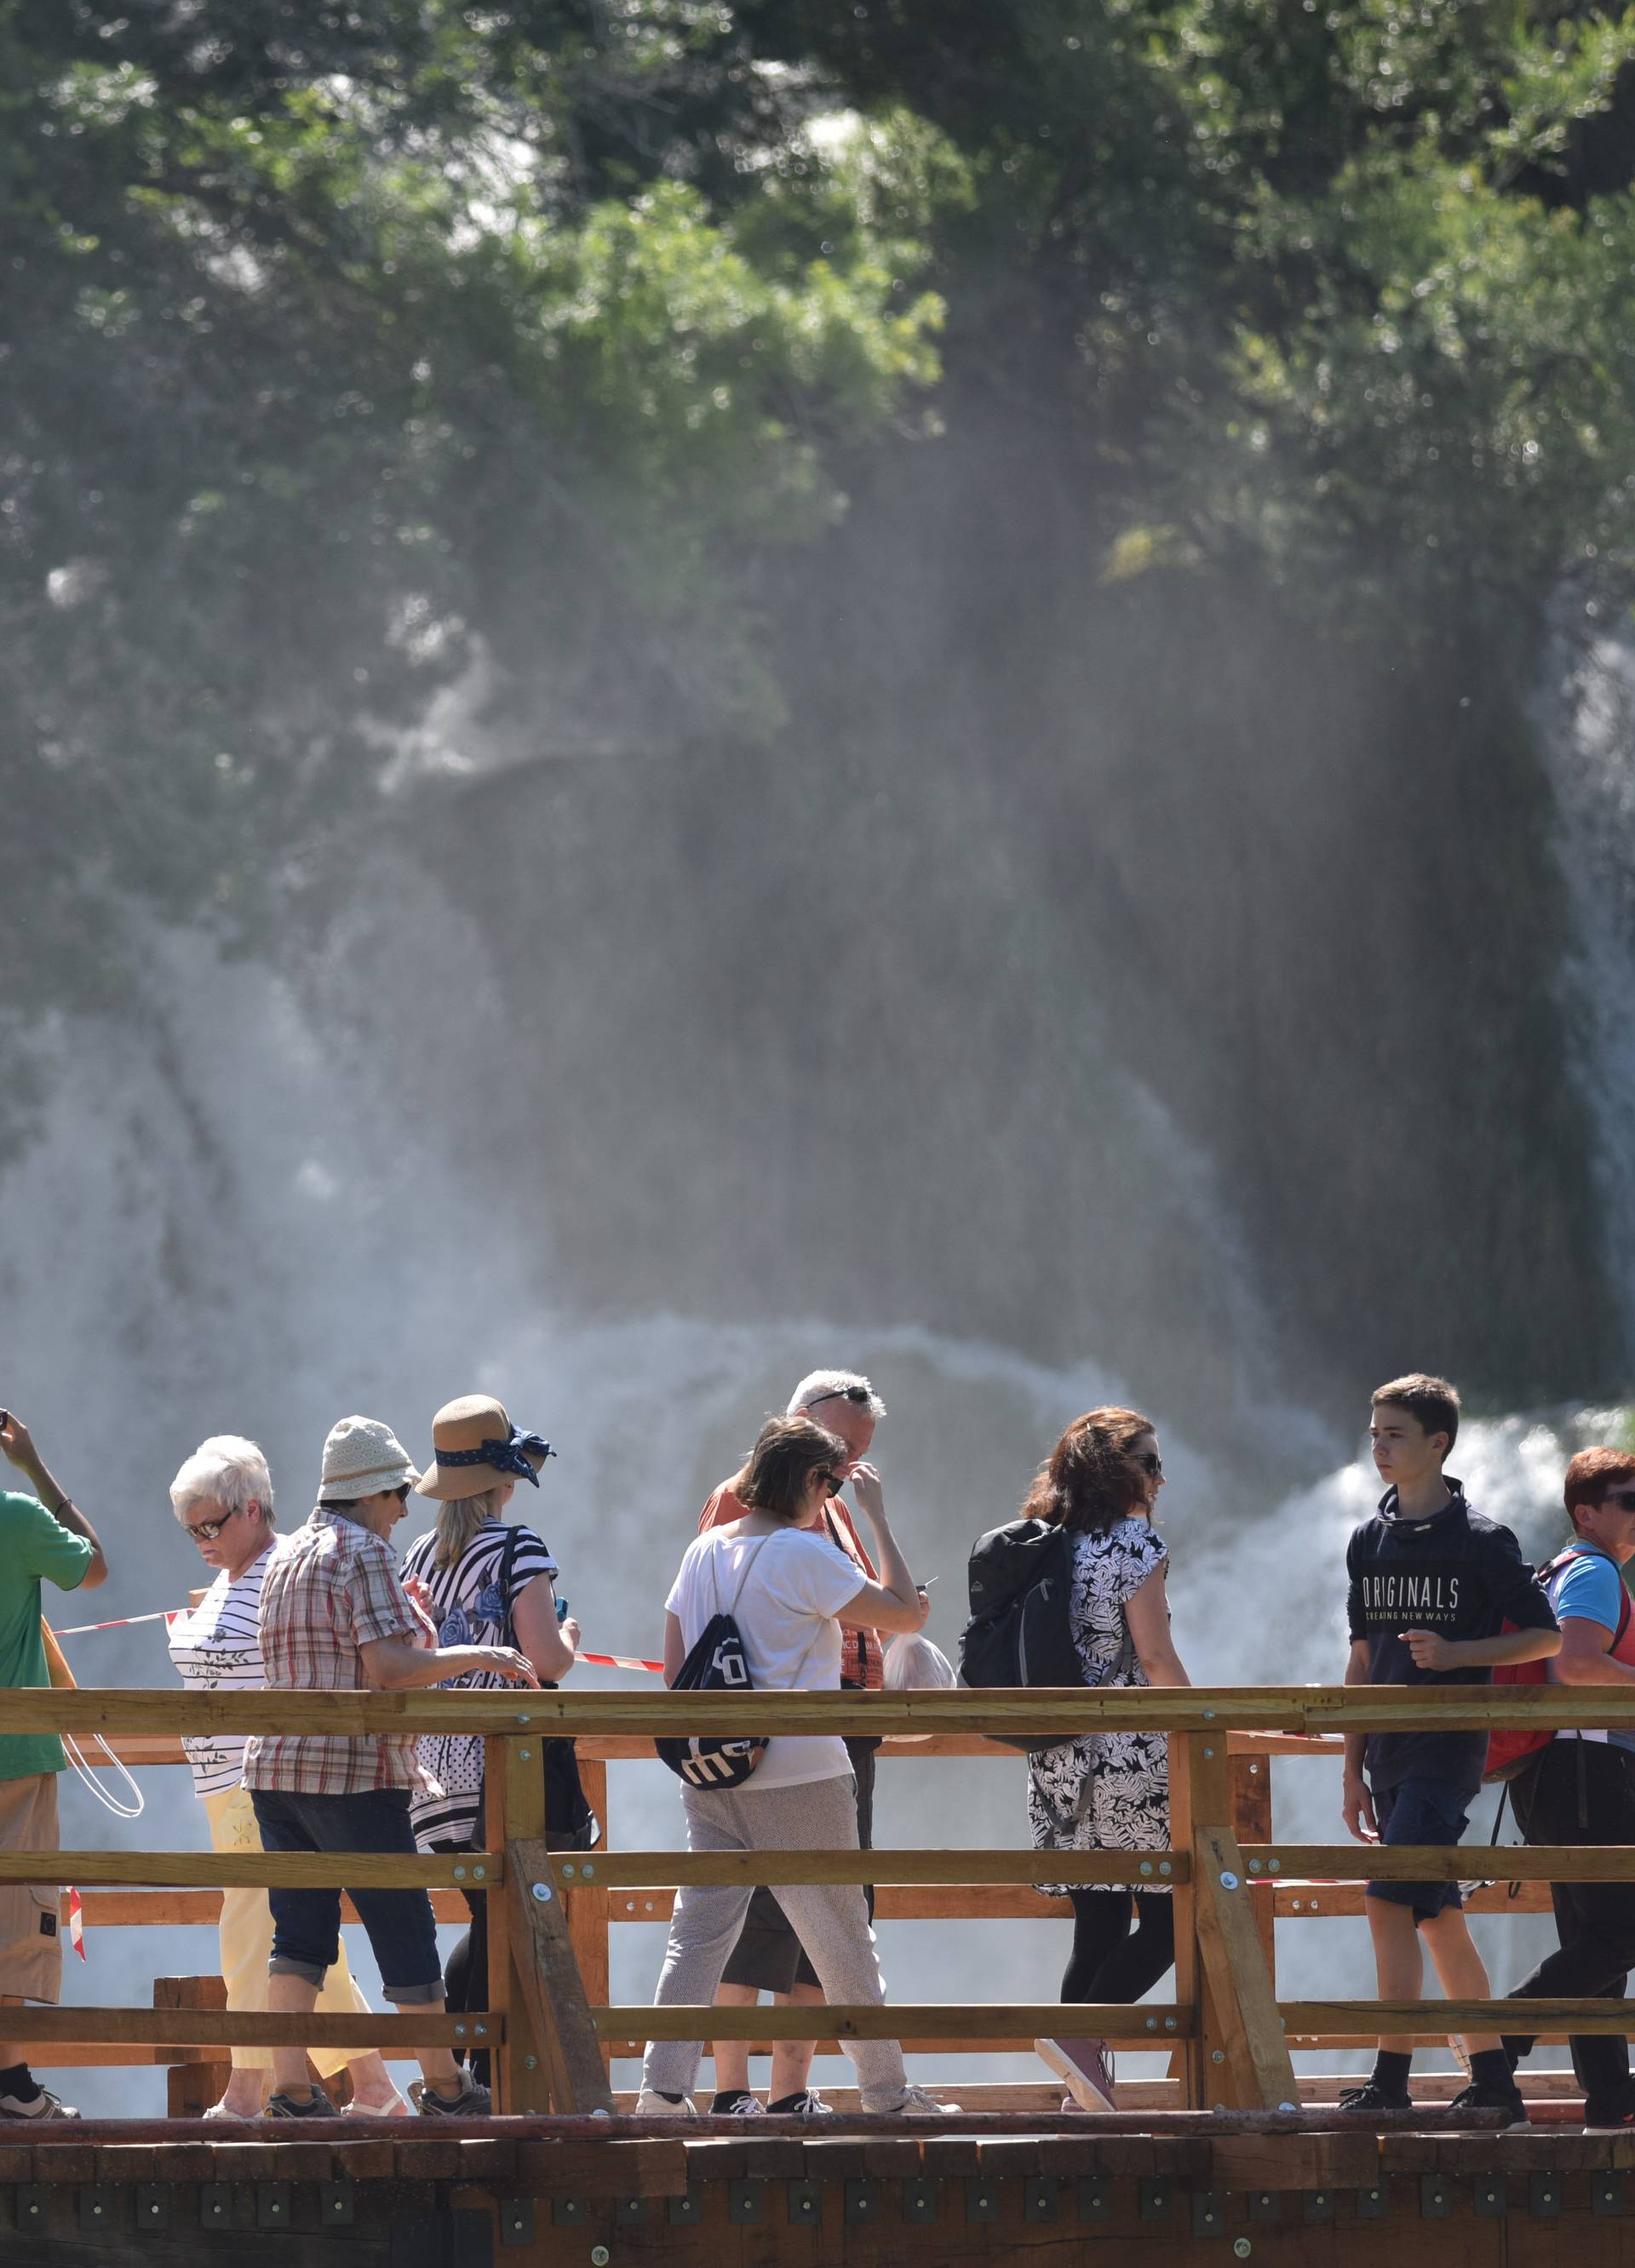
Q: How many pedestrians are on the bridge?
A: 9